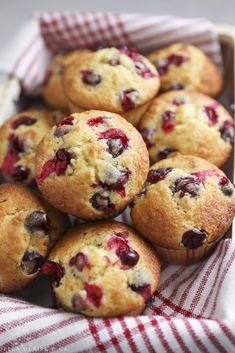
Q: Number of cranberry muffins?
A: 9